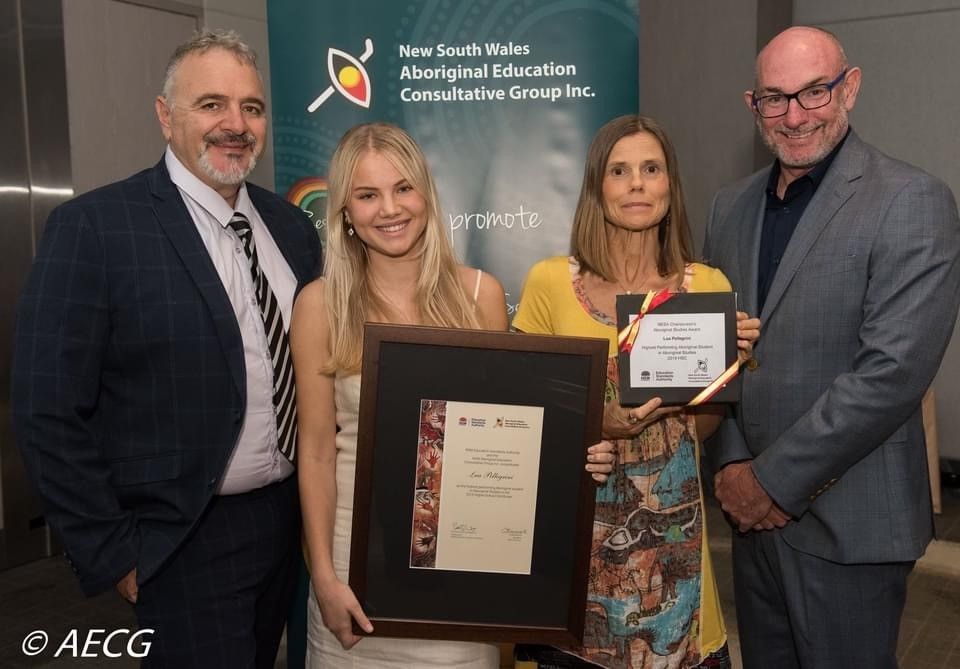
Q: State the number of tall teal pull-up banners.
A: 1